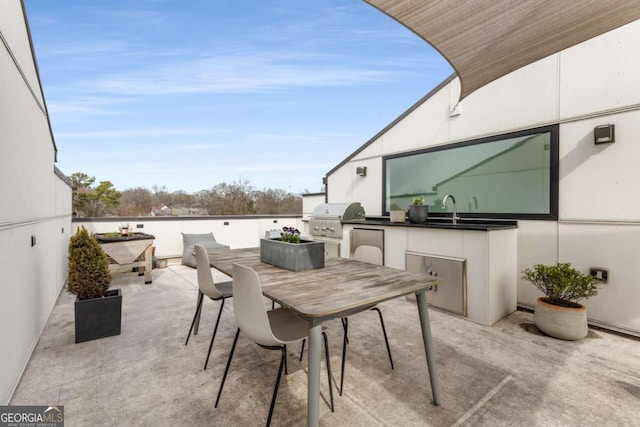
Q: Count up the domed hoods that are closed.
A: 1